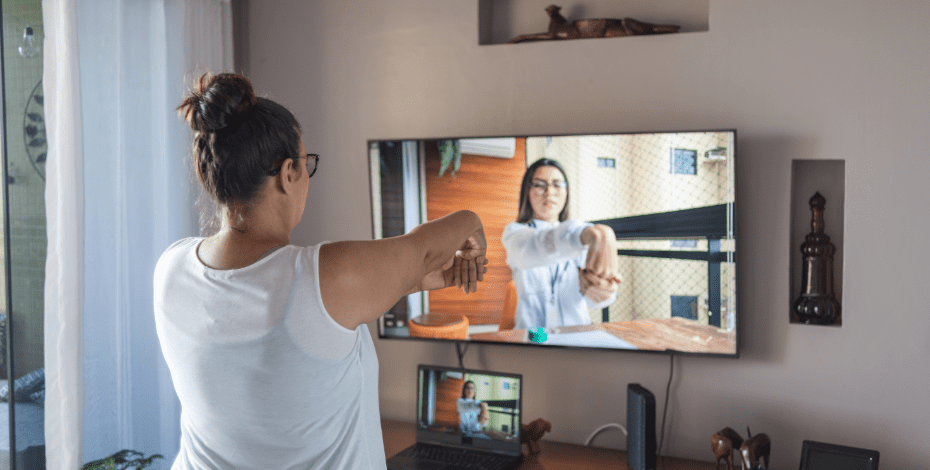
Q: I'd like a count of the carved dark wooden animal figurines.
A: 4